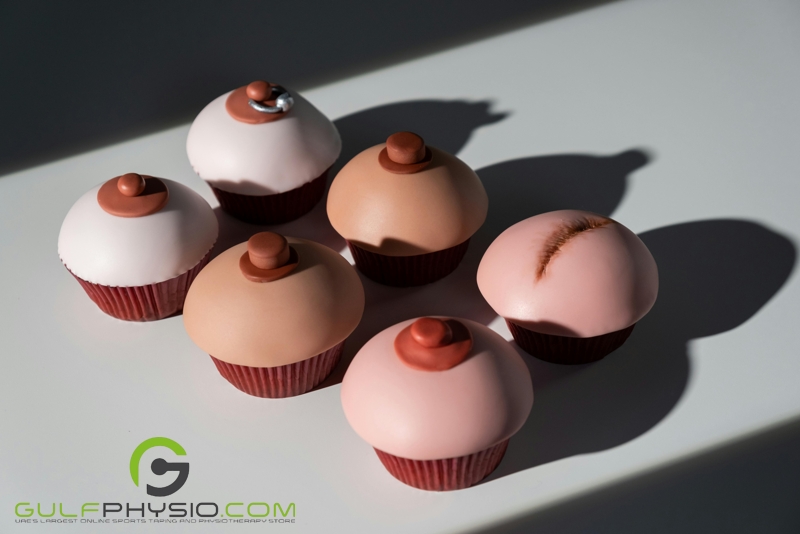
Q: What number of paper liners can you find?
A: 6